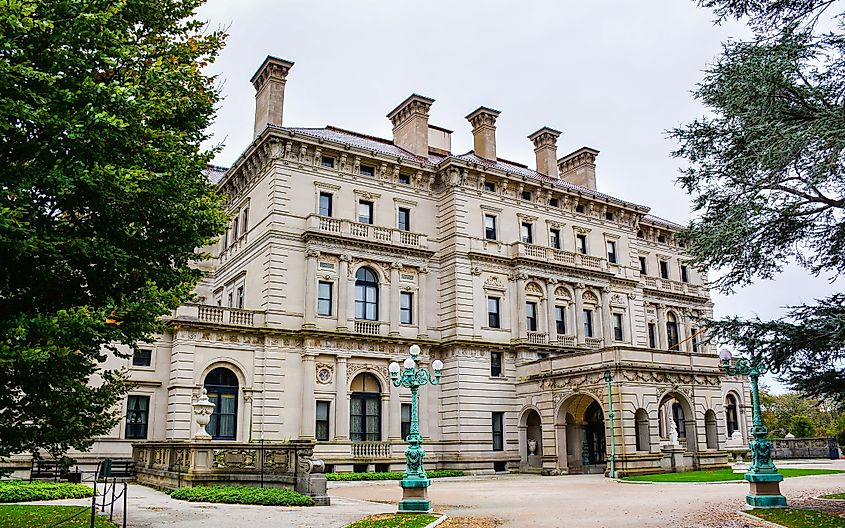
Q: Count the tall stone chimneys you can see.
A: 5